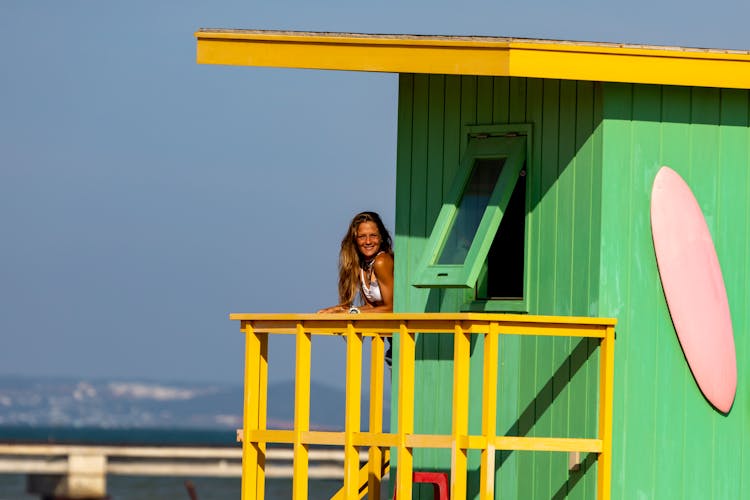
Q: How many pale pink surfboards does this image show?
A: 1